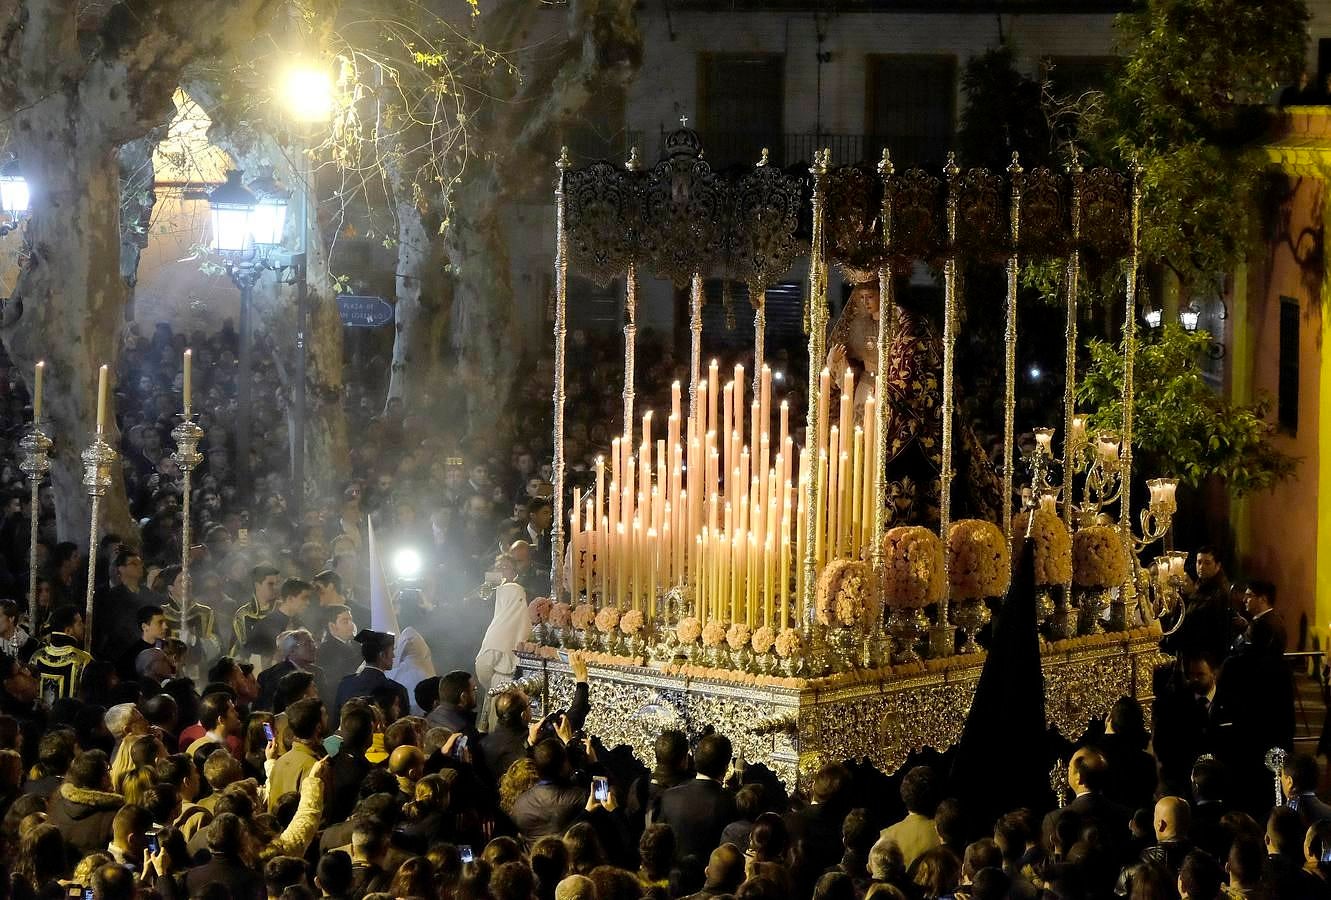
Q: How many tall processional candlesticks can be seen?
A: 3